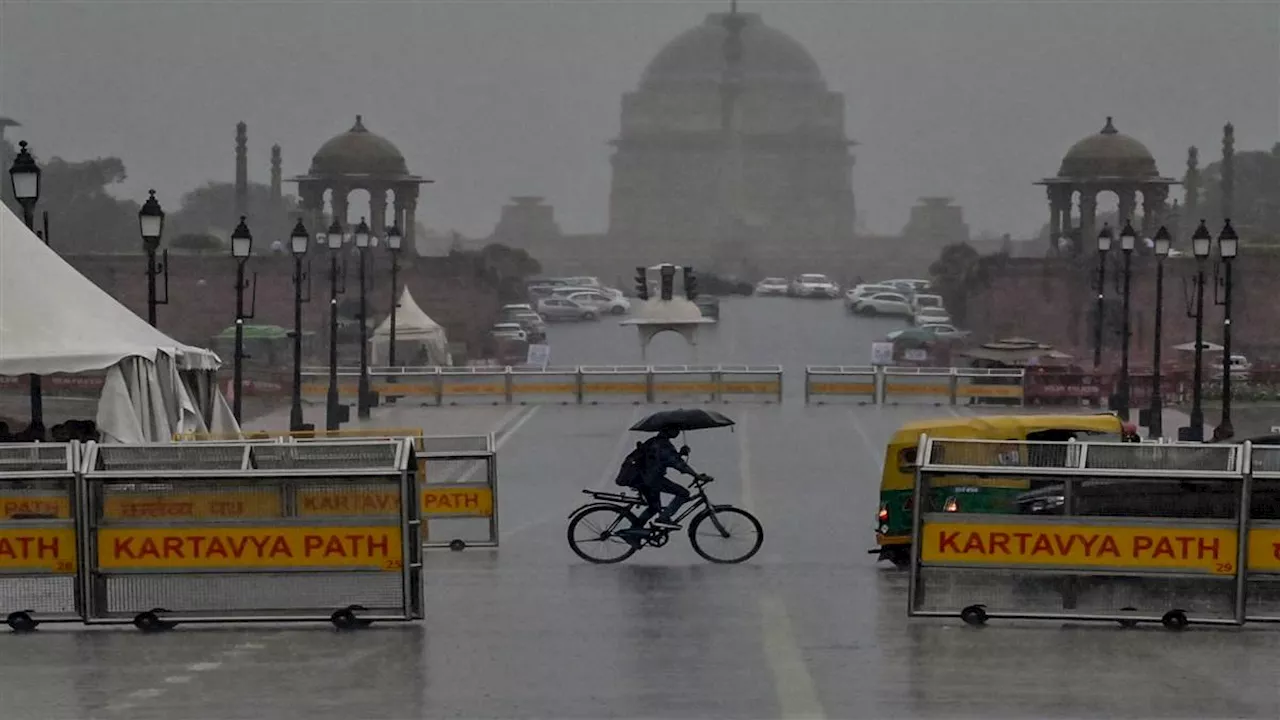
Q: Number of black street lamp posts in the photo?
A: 12